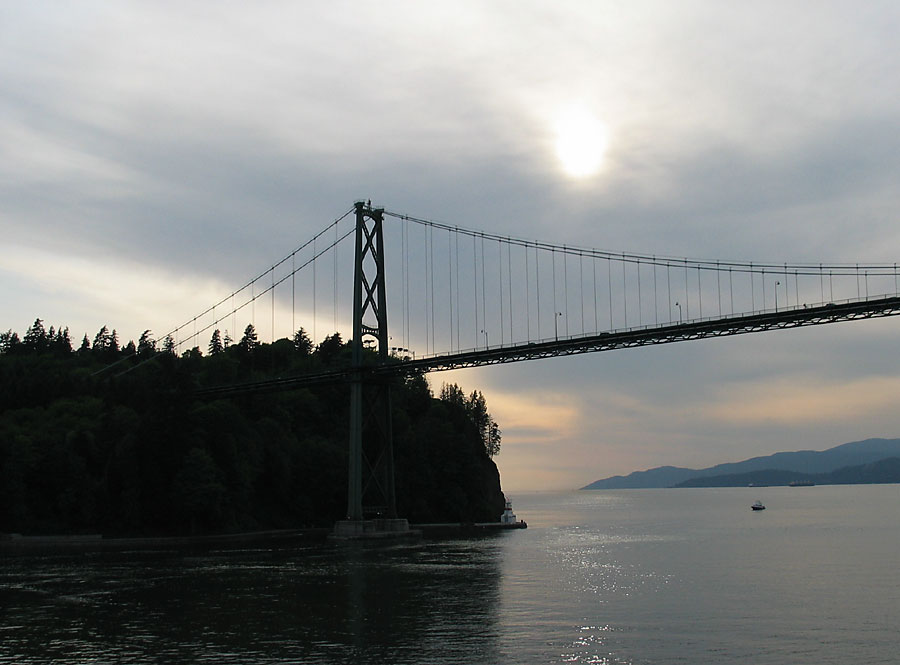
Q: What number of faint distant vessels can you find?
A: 2